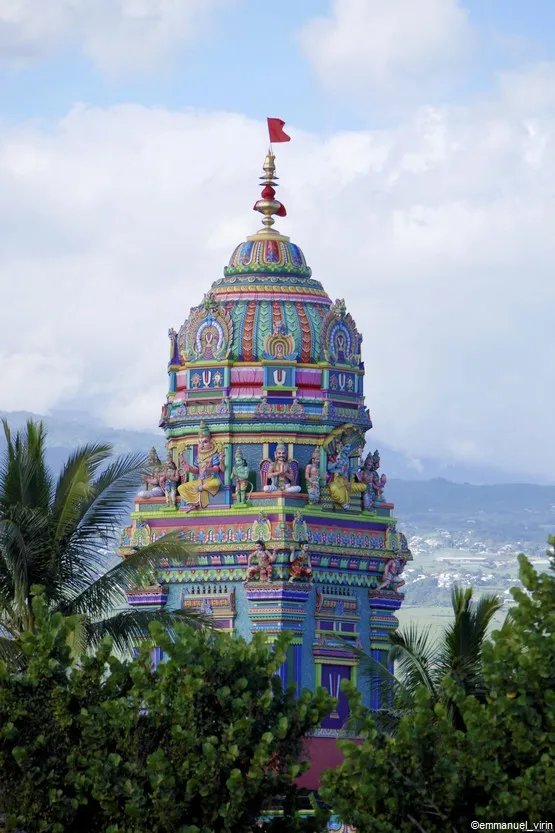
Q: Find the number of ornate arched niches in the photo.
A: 3